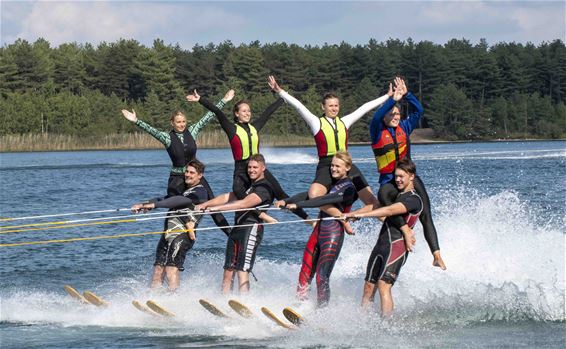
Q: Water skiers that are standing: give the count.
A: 4